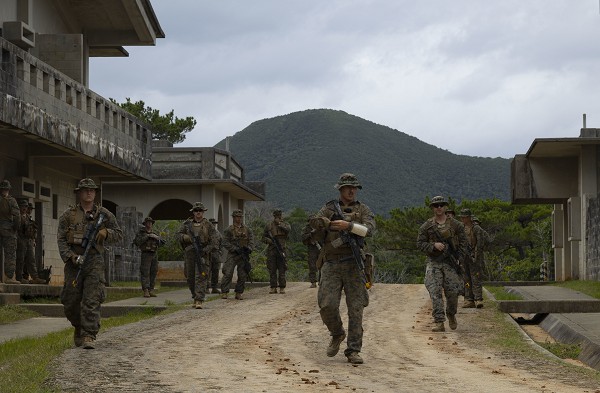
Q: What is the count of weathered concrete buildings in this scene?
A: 3